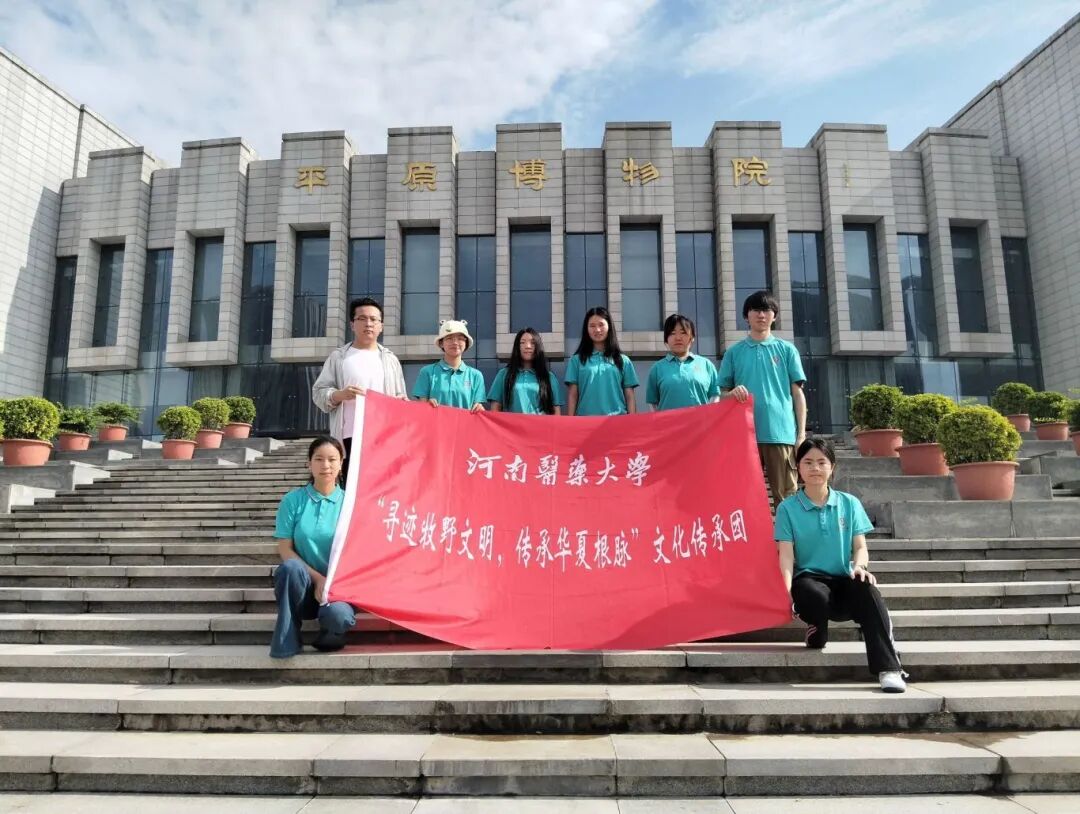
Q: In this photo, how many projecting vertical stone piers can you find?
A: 9